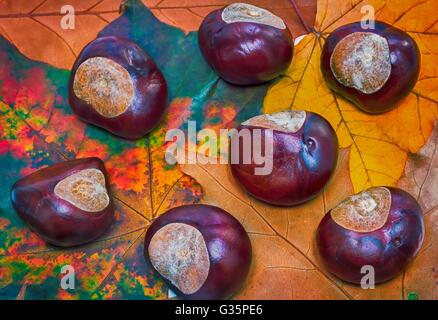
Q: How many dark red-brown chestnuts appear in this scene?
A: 7